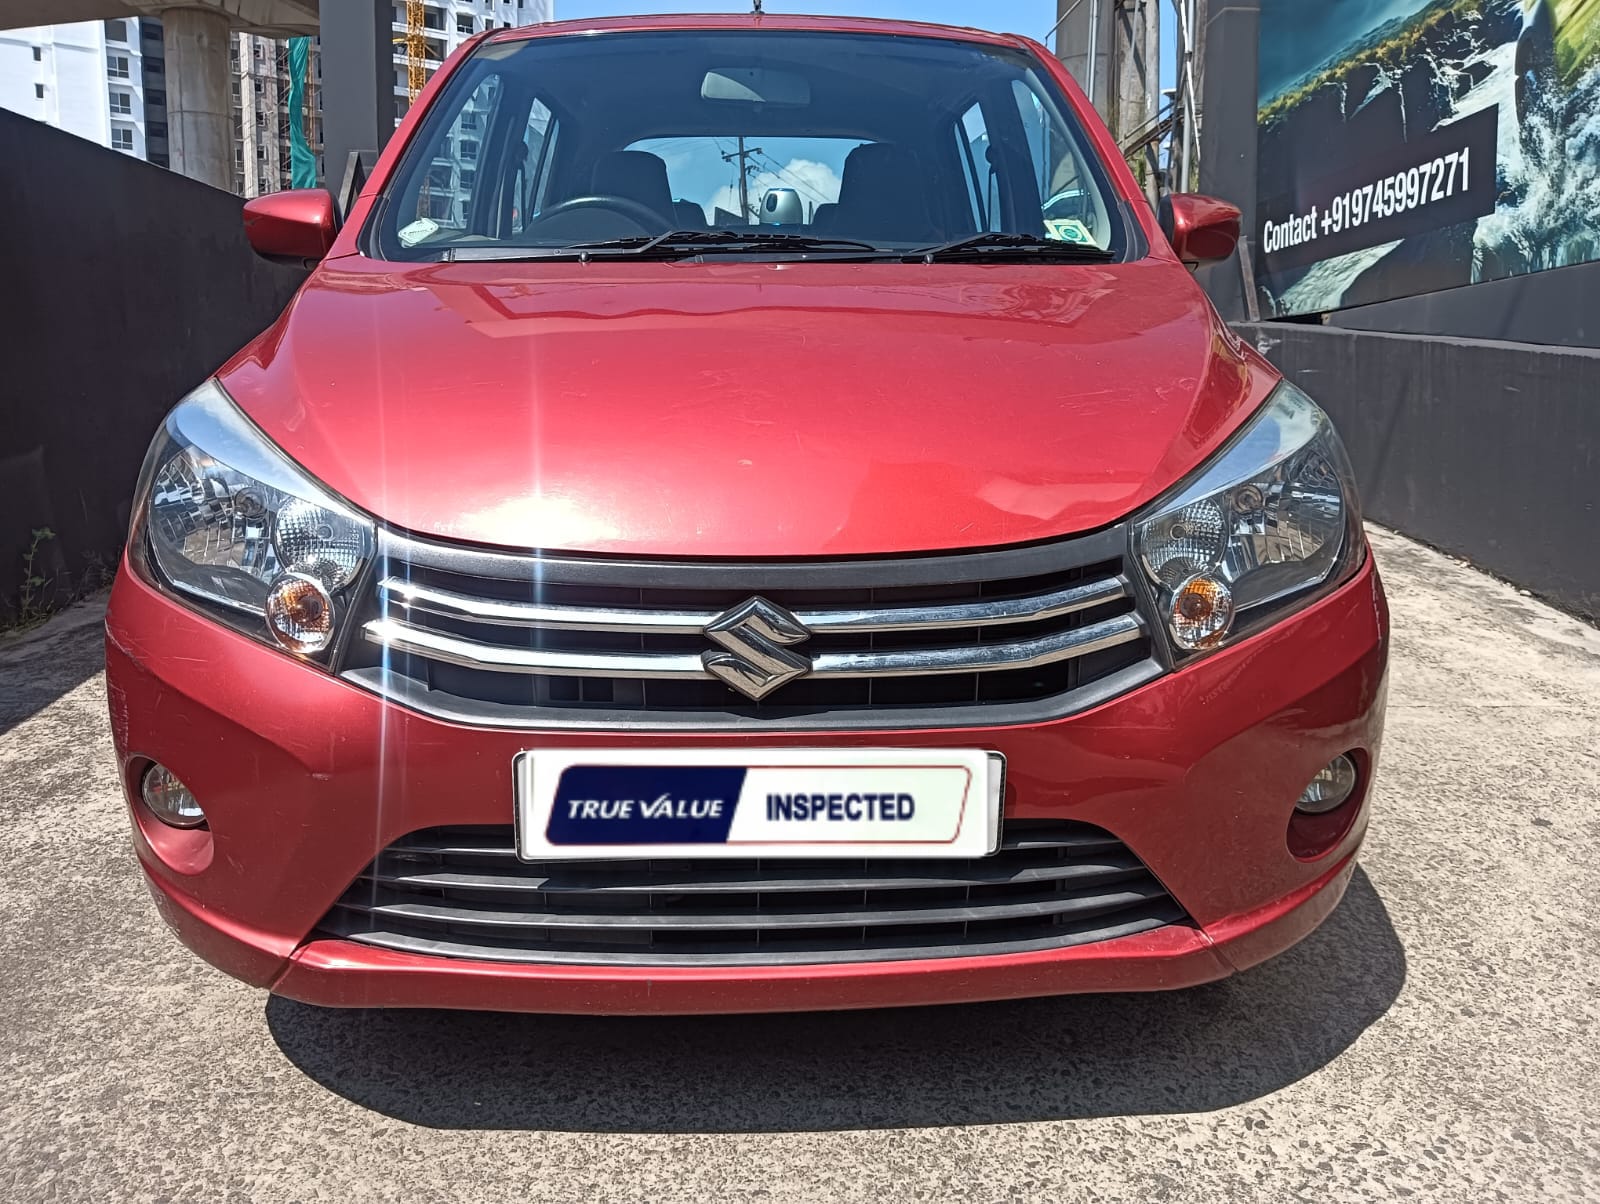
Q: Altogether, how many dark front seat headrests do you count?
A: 2